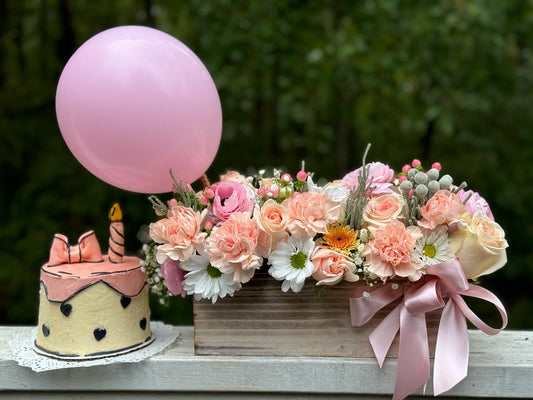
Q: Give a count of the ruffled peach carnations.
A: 5